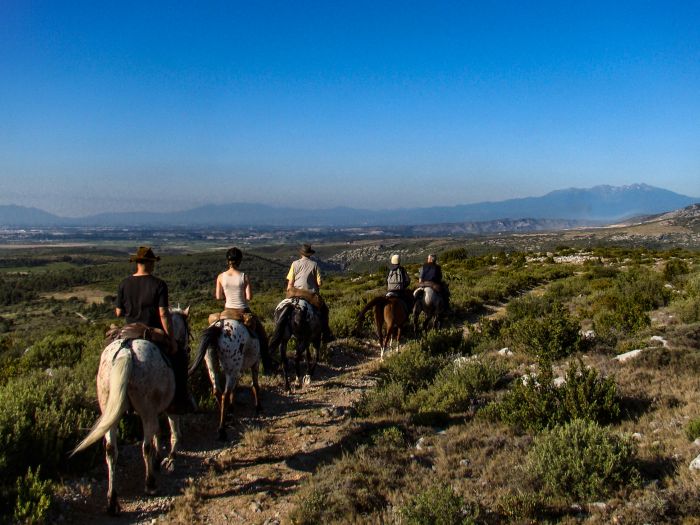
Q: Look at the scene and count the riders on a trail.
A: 5